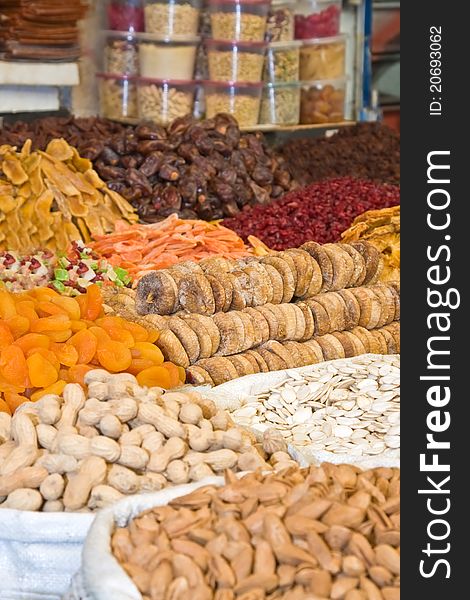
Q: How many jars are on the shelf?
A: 15